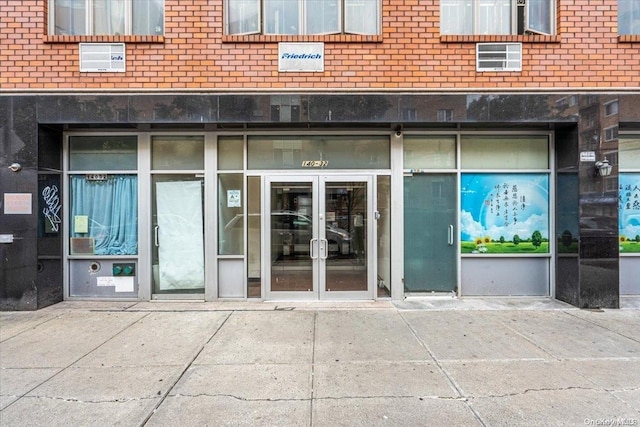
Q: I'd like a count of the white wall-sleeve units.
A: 3